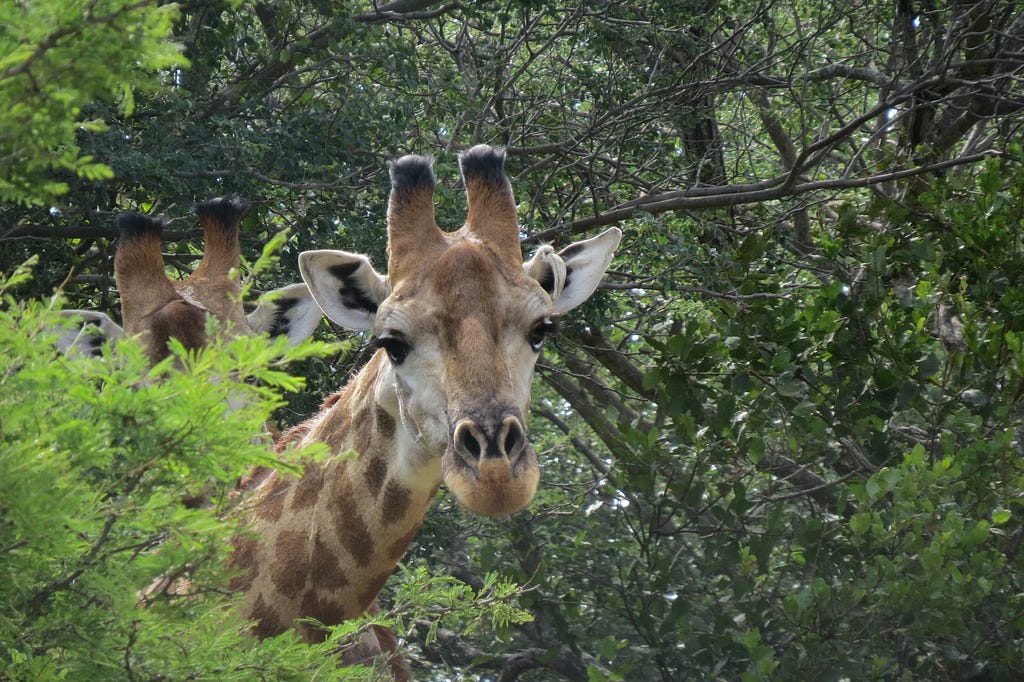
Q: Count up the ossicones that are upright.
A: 4